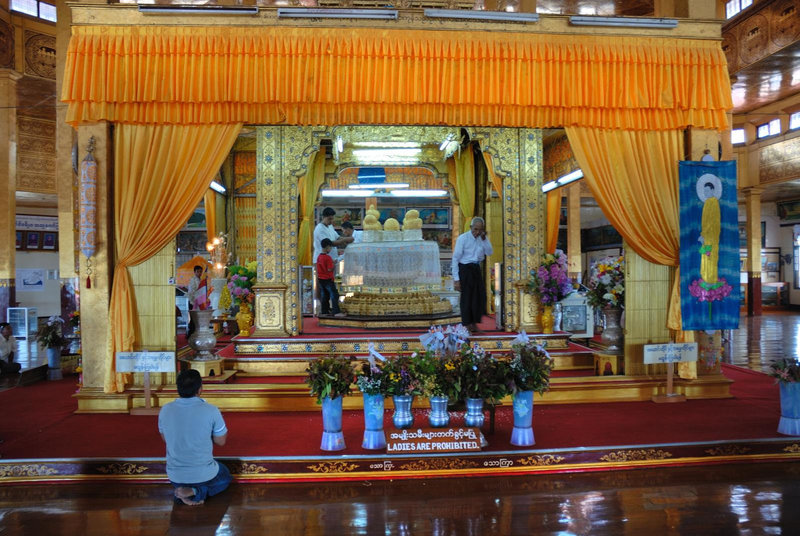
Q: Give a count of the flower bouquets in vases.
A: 11